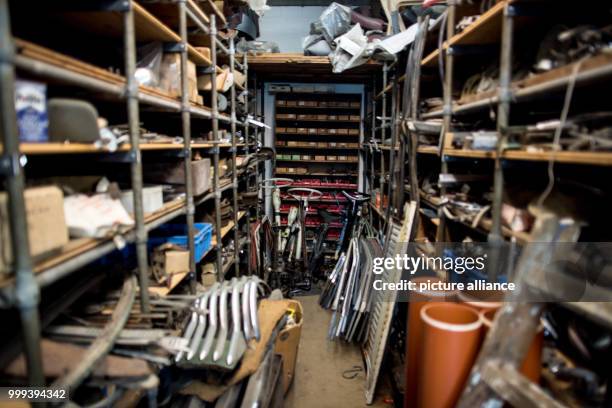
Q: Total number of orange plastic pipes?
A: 4